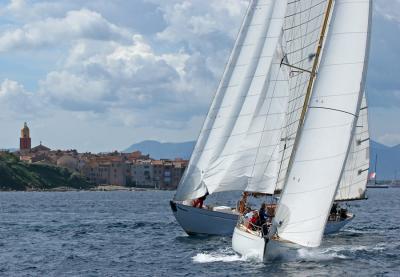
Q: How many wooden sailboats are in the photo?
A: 2